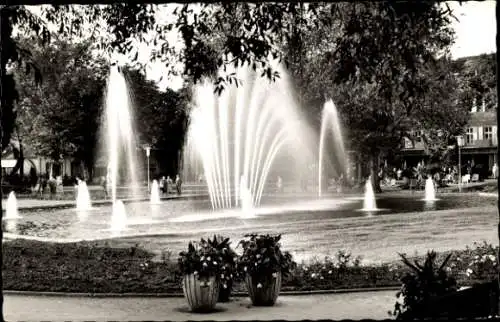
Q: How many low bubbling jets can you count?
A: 7